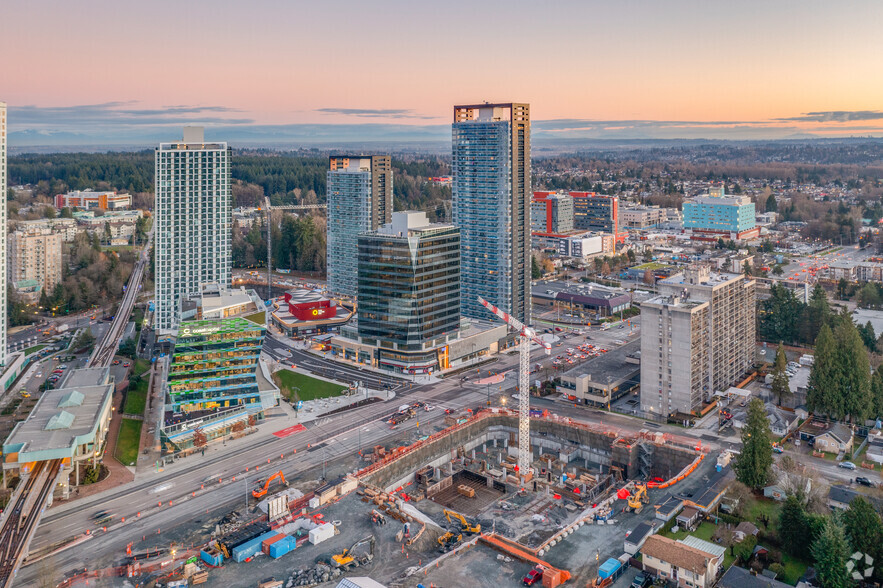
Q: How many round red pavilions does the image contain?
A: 1